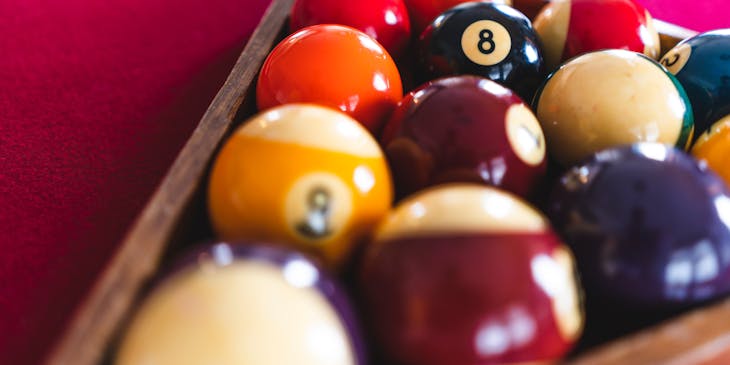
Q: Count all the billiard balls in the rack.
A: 13